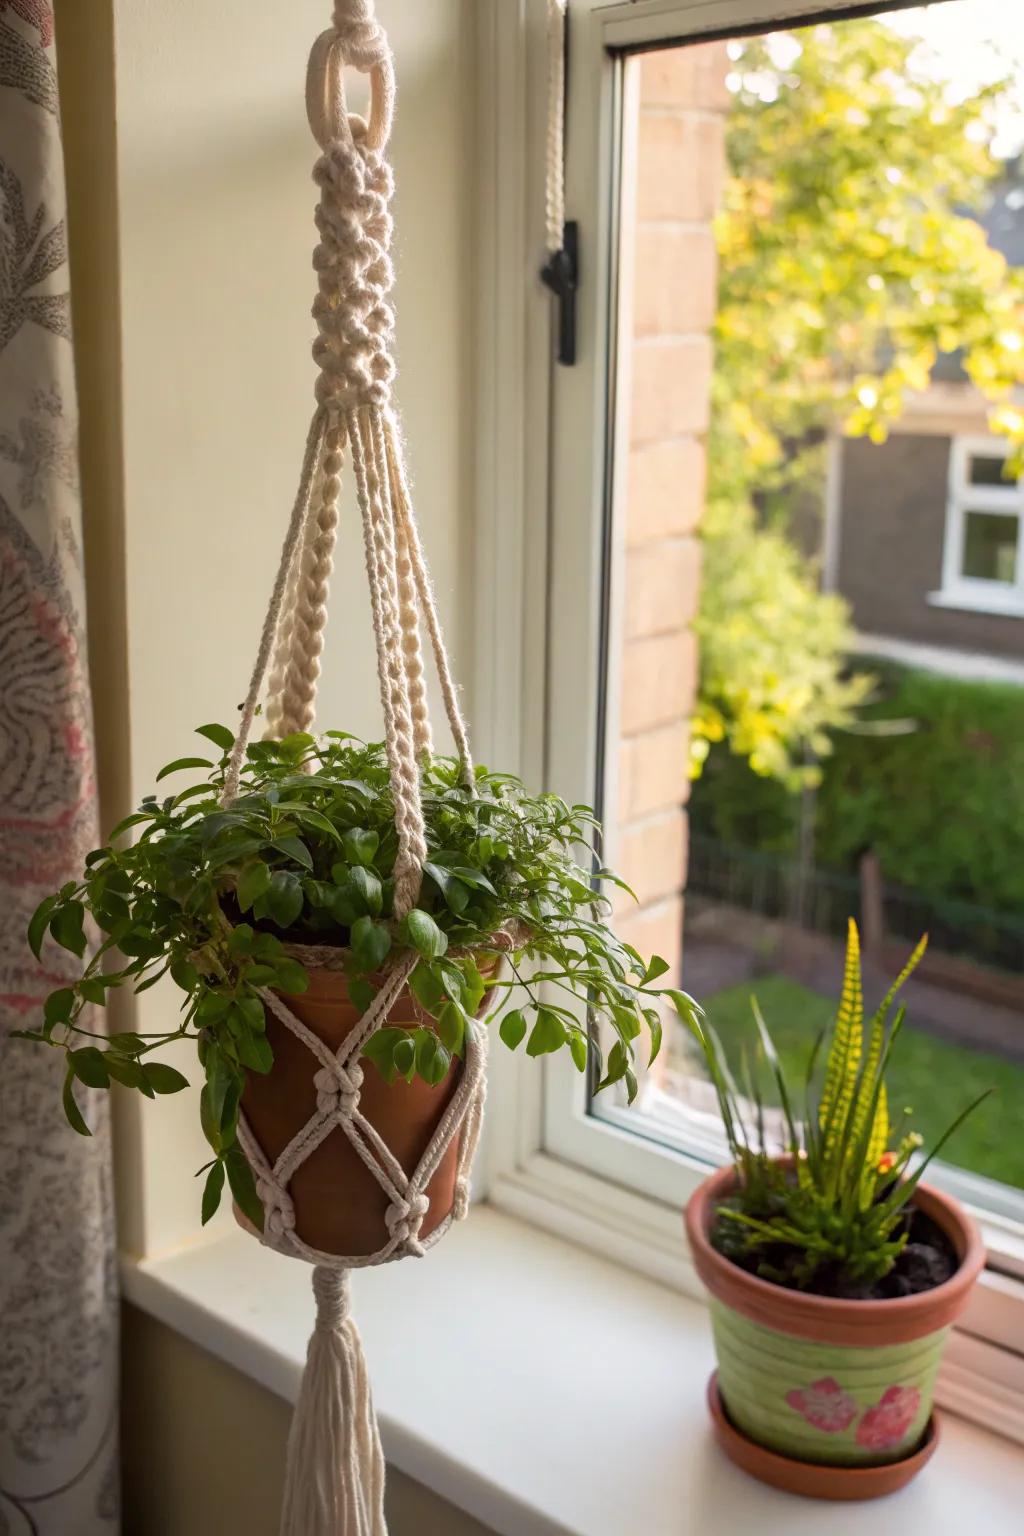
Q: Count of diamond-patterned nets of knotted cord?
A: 1